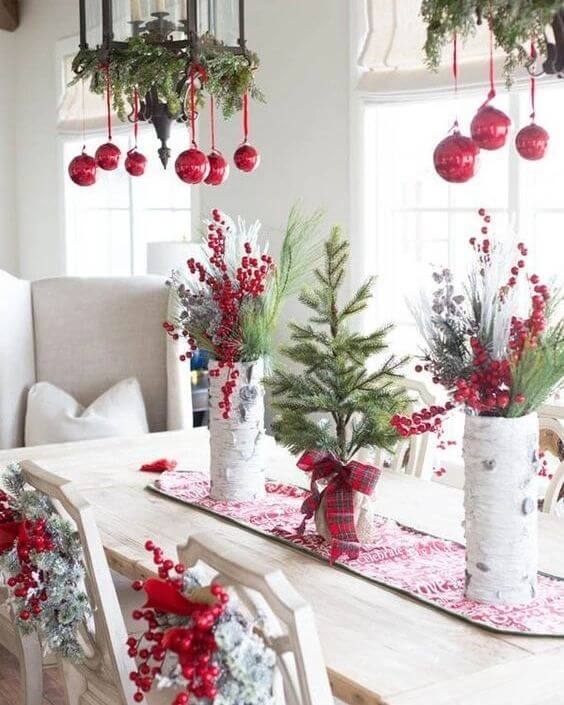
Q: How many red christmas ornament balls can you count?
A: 9